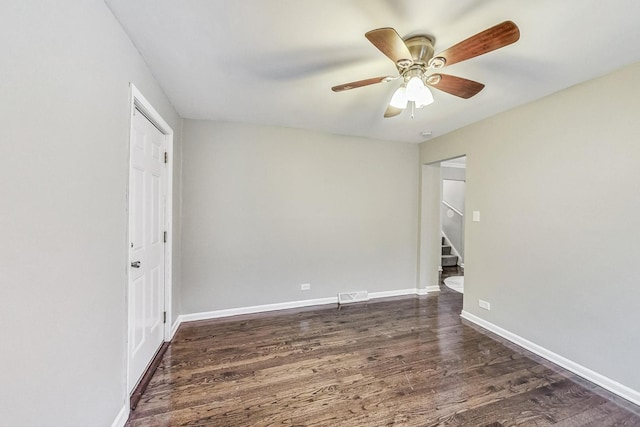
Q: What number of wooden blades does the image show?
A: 5